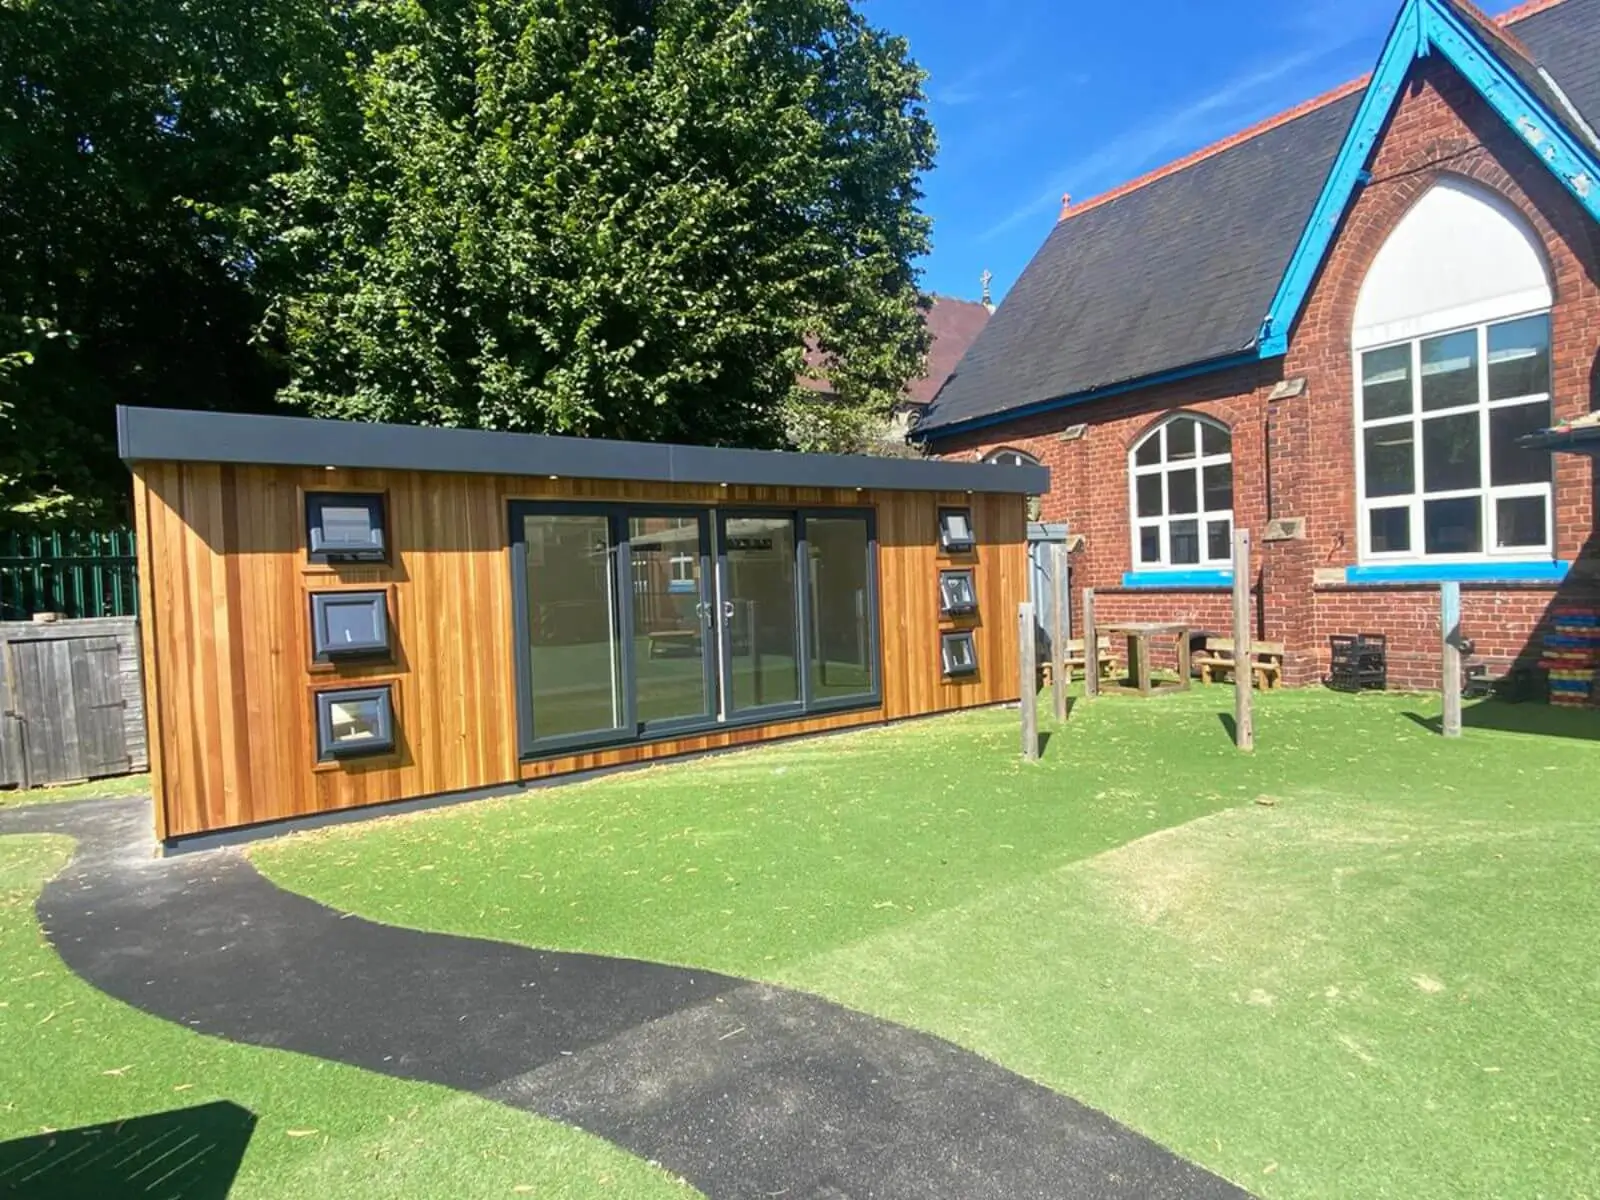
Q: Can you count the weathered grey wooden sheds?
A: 1